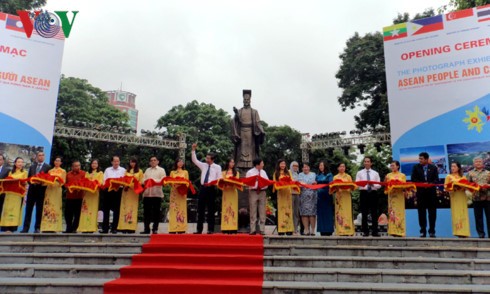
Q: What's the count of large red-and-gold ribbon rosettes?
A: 10